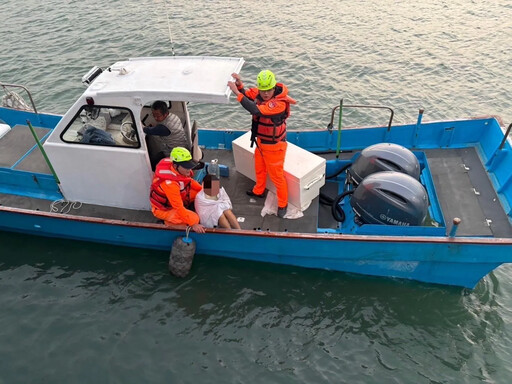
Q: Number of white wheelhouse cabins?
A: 1